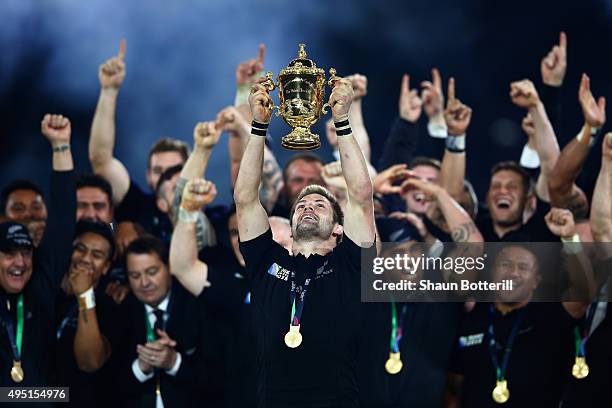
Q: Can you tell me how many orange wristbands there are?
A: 0